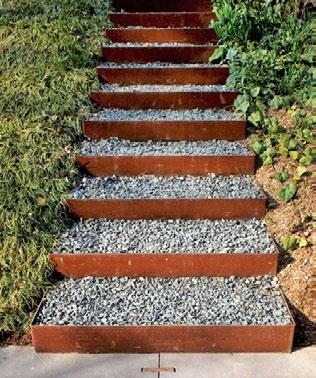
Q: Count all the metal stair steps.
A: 11